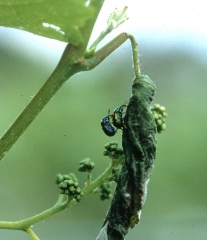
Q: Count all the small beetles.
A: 2